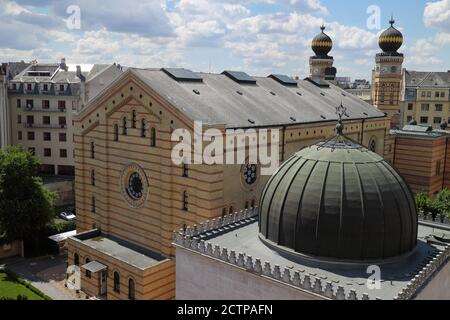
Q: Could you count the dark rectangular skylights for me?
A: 4